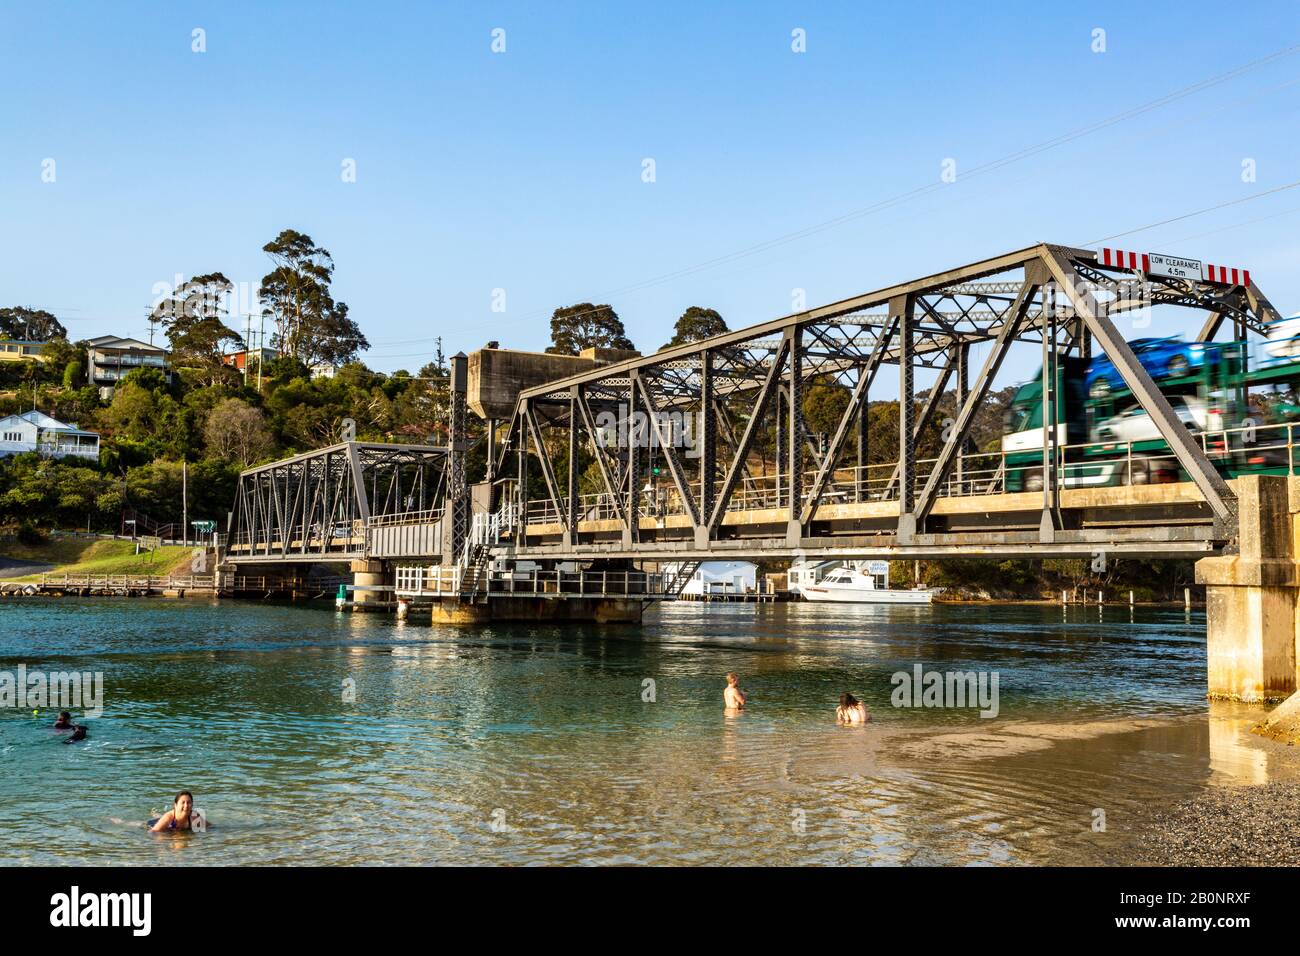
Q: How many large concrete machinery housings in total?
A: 1